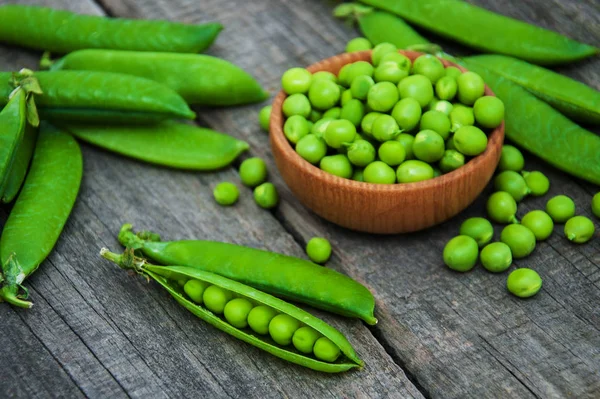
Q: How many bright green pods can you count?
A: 12